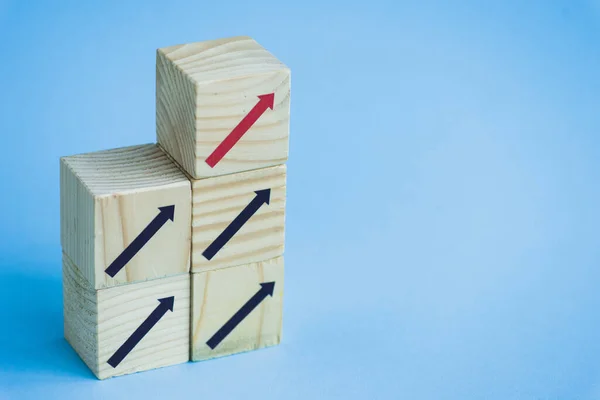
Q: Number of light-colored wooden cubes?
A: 5